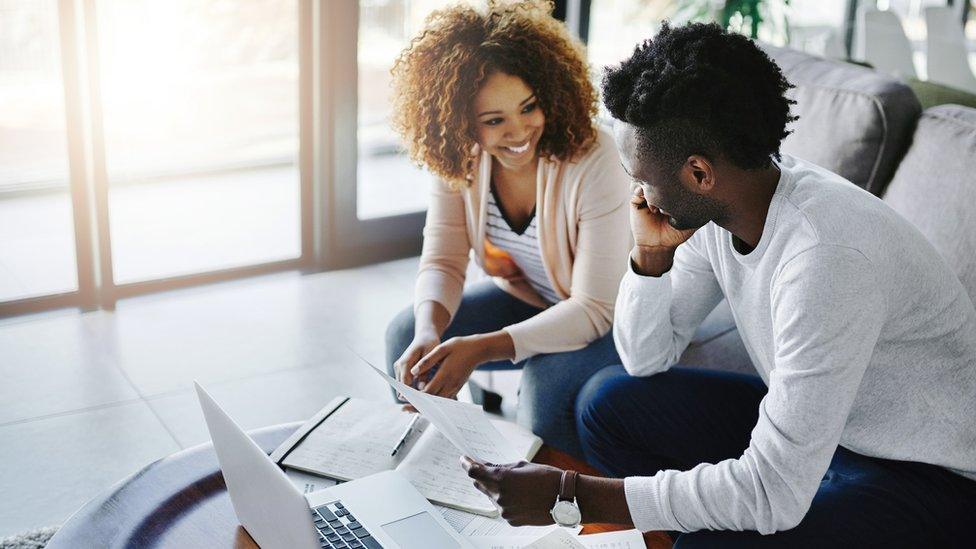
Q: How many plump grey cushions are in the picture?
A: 2